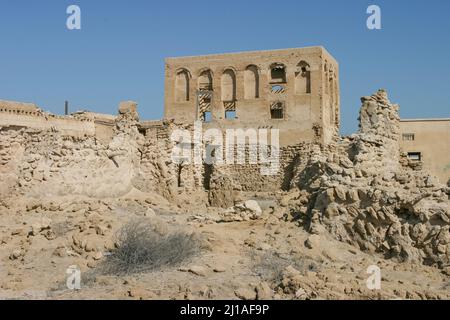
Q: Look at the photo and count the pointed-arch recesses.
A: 6